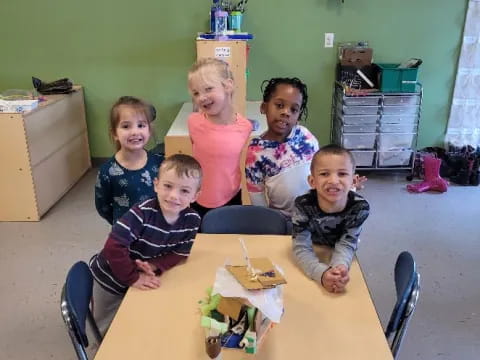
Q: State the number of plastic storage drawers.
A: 12